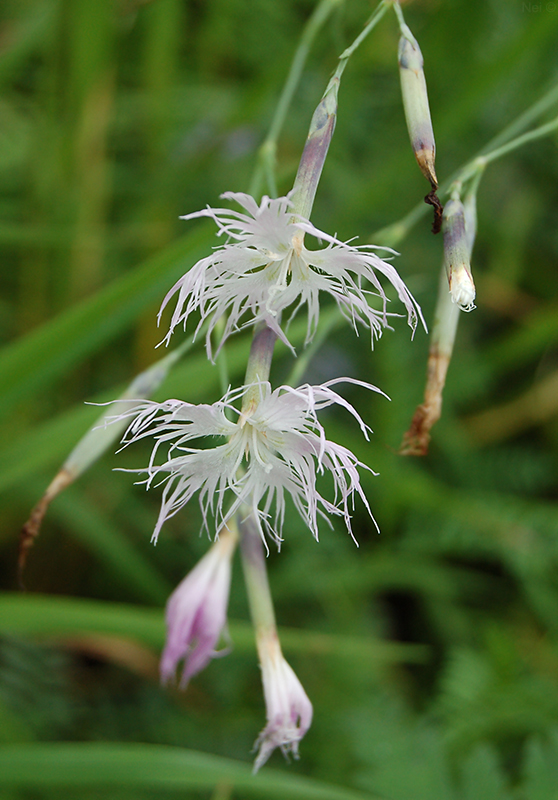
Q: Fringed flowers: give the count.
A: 2